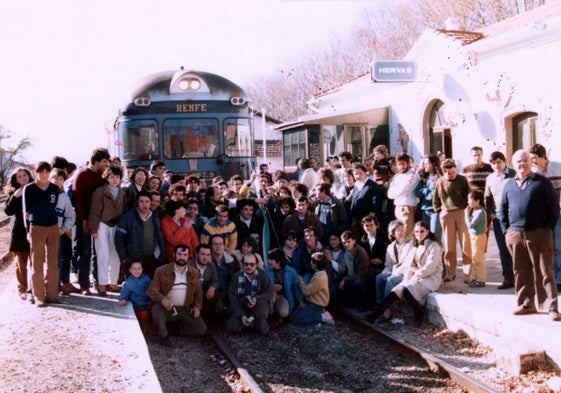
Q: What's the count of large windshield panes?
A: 3